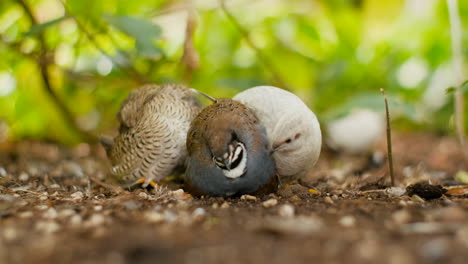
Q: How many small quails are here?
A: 3